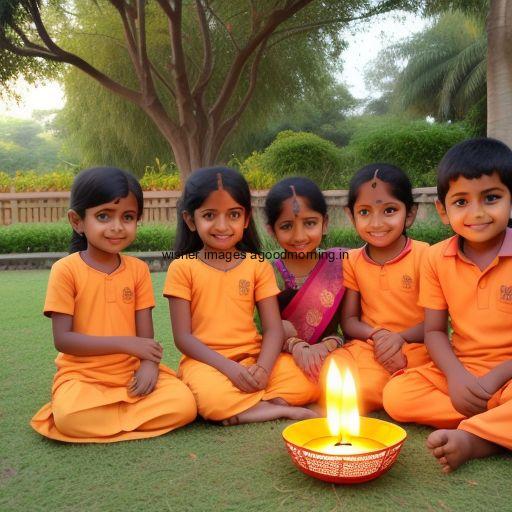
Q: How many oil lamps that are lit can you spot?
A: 1